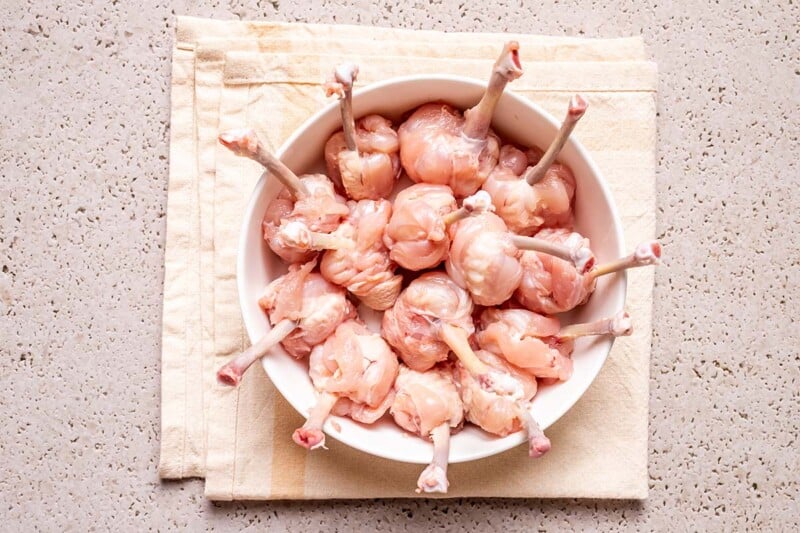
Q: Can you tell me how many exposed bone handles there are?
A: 14